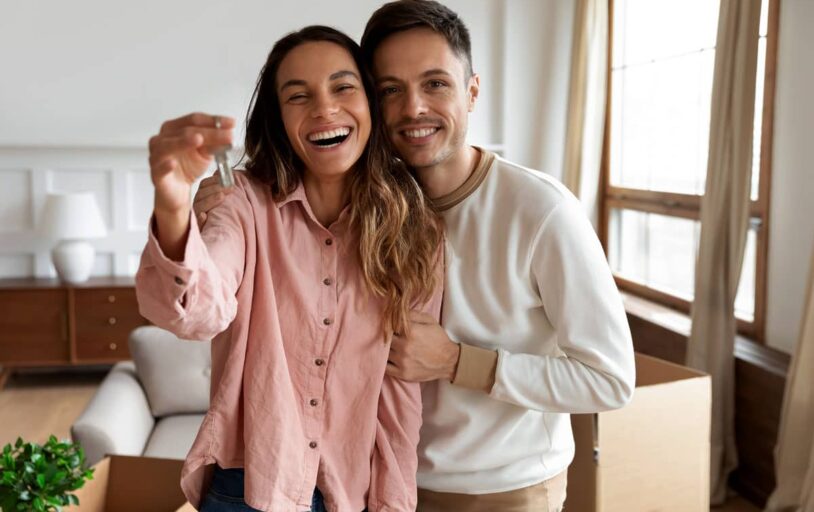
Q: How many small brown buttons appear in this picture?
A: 7